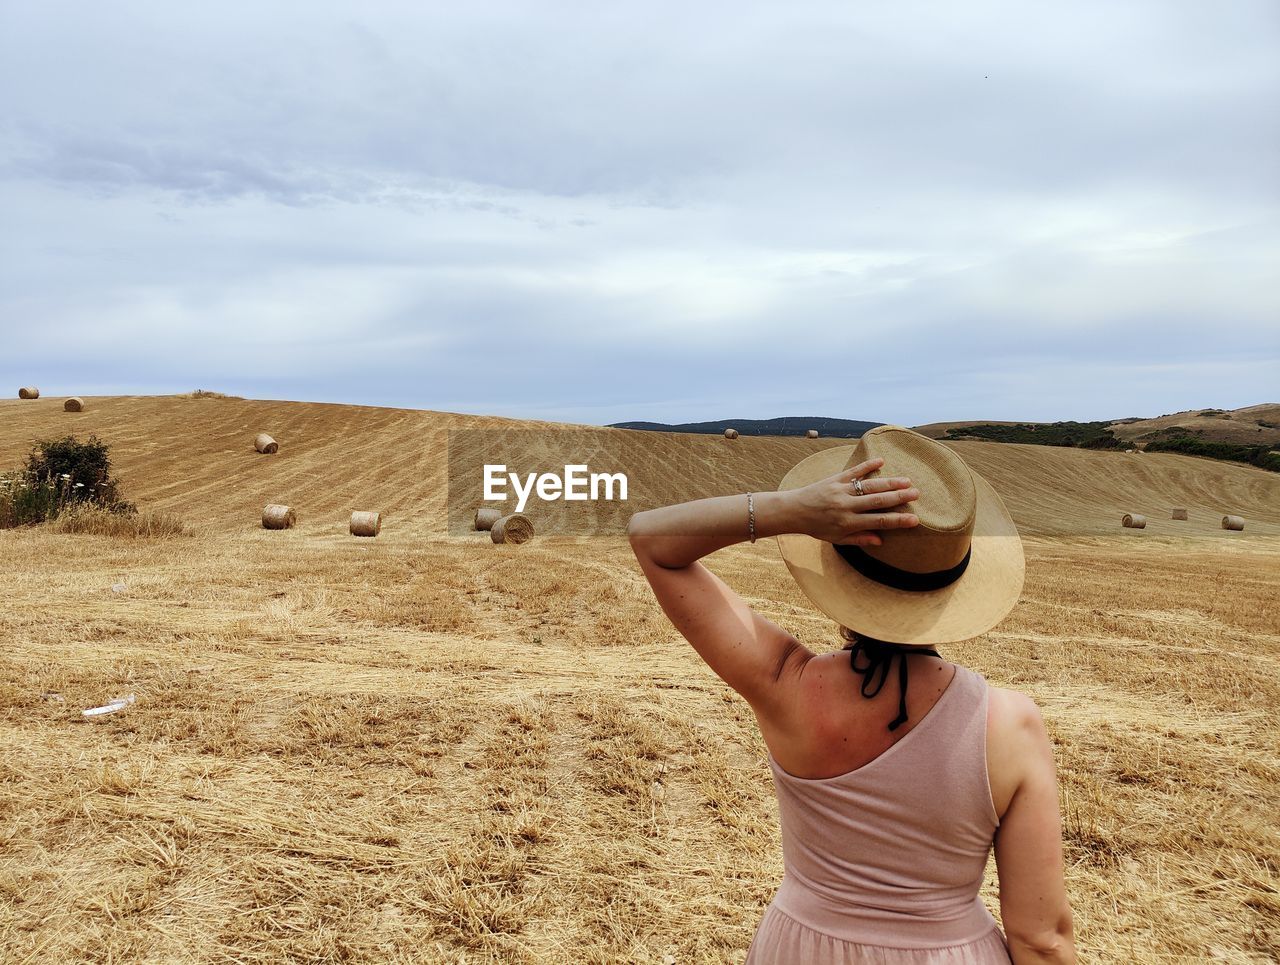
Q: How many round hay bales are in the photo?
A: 12